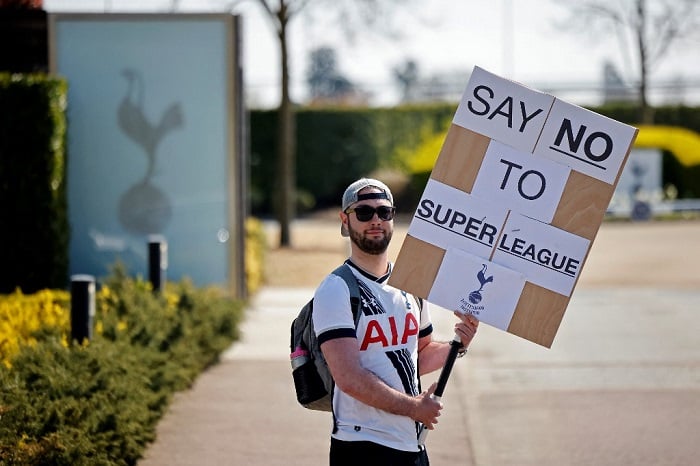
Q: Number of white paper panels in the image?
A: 6